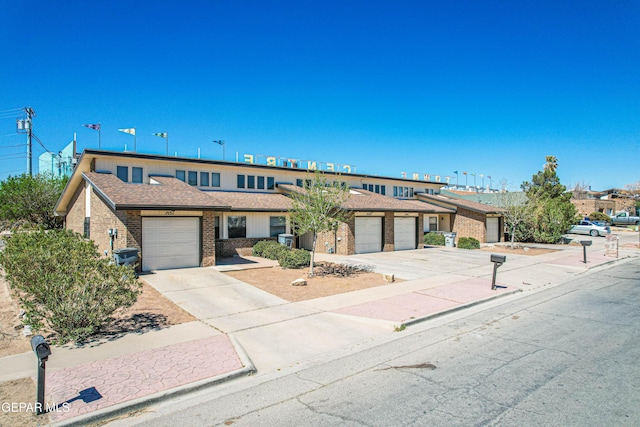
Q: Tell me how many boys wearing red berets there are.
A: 0